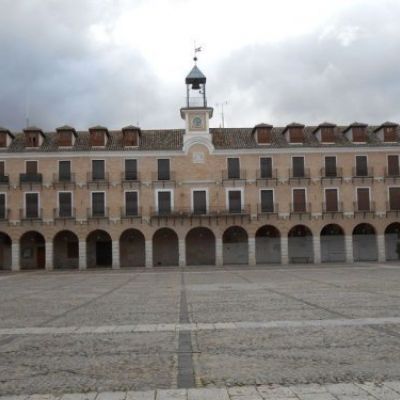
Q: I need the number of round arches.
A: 13